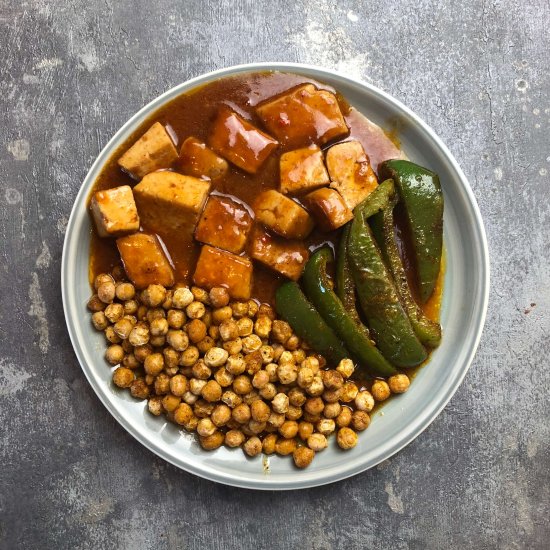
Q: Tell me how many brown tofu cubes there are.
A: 14